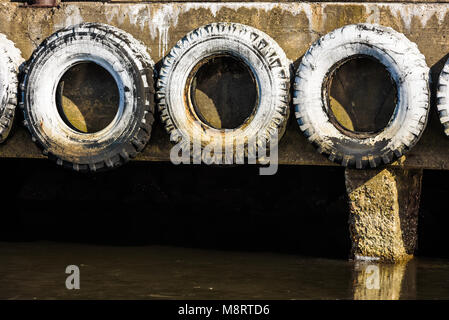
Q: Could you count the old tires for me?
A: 5